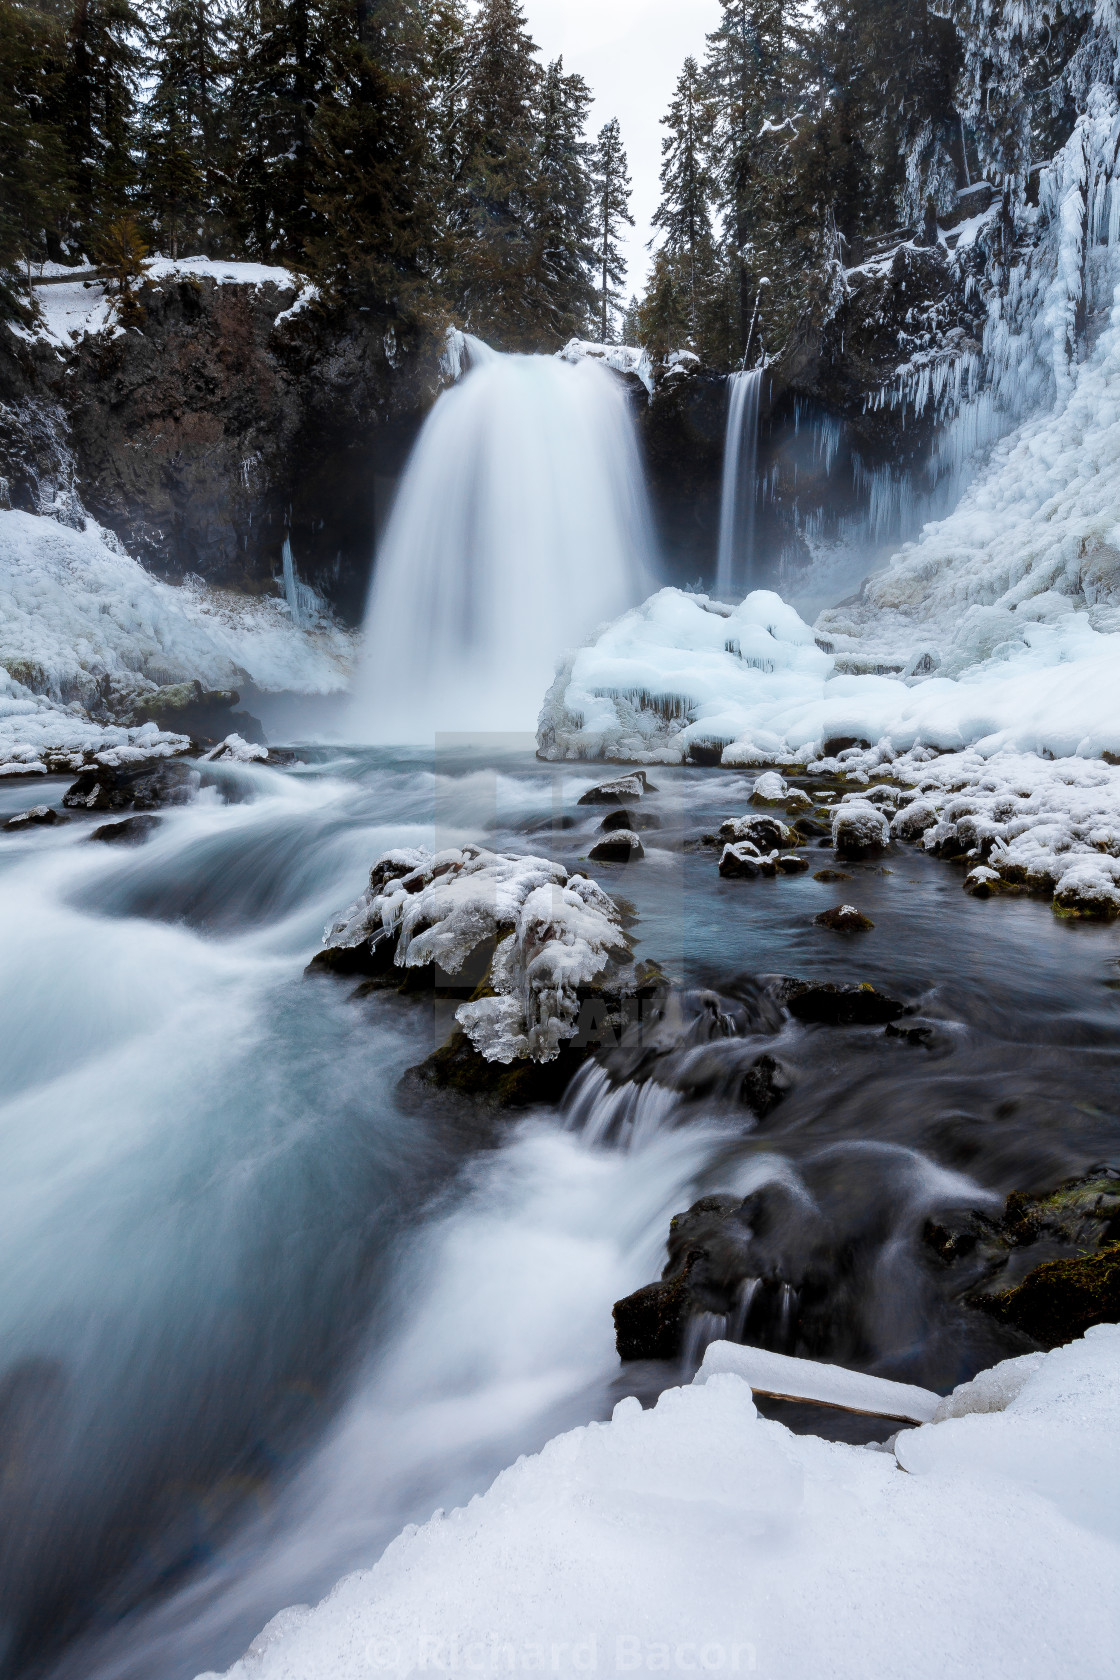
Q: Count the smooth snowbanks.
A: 2